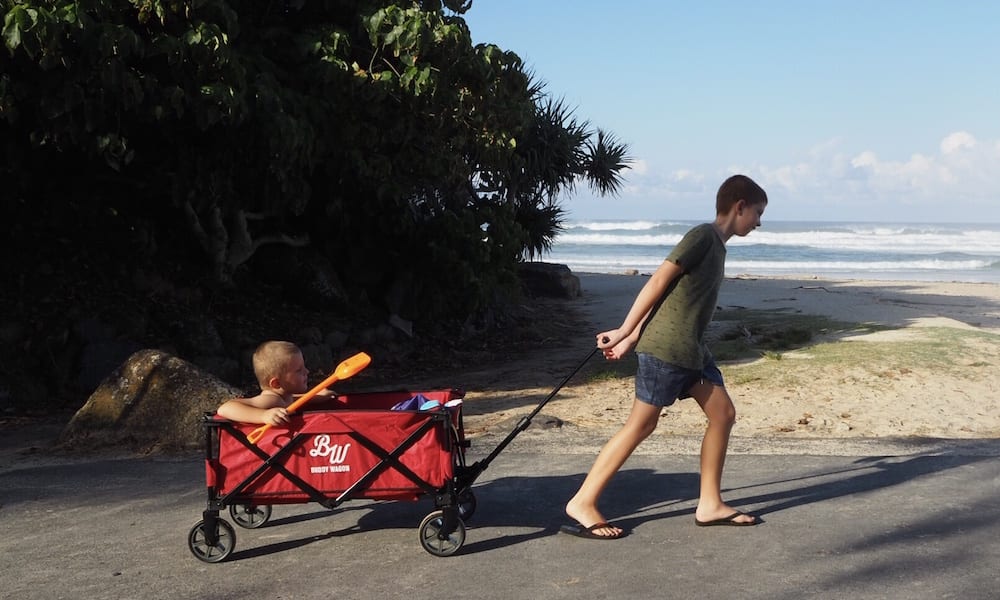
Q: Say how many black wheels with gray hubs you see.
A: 4